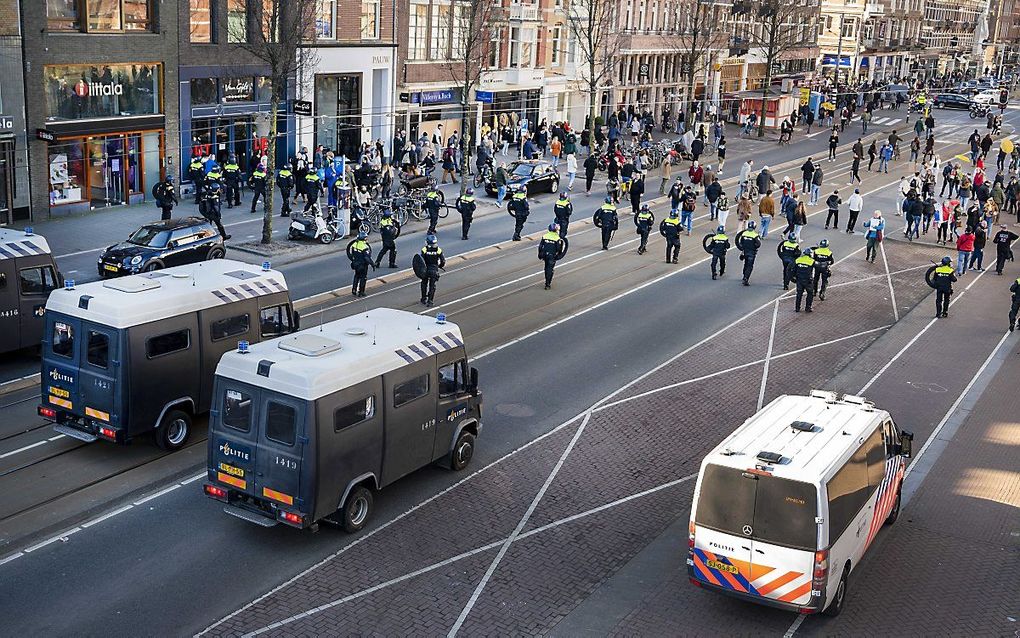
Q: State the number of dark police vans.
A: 3